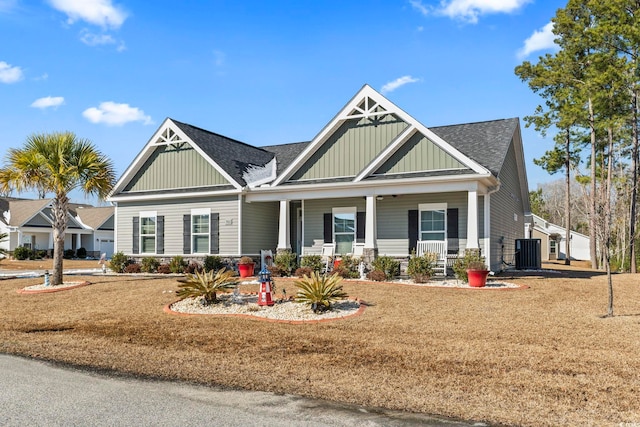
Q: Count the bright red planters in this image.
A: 2